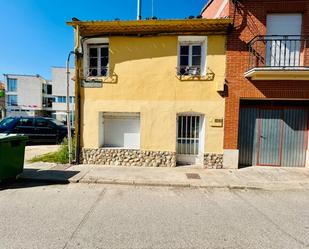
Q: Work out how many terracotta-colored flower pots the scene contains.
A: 0